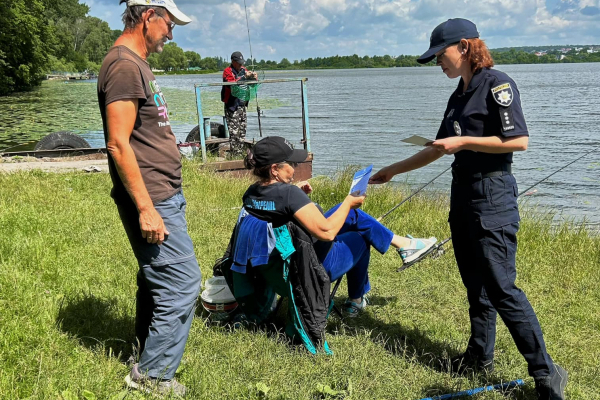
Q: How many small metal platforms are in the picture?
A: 1